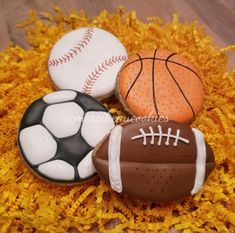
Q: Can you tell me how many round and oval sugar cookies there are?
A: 4